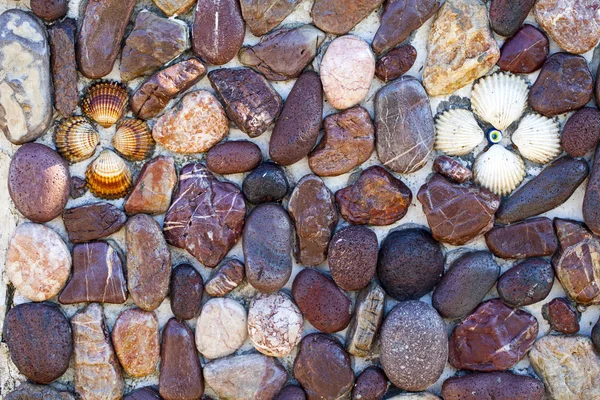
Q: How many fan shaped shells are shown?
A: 8